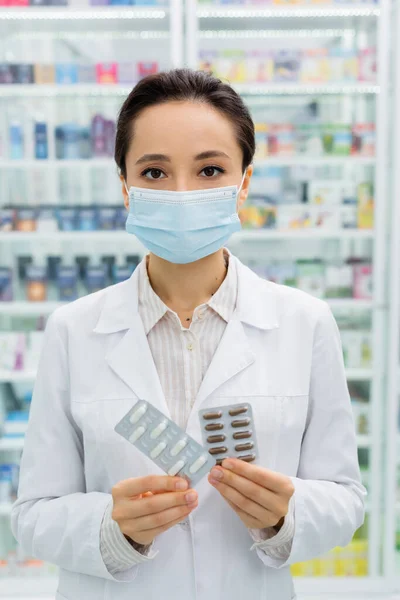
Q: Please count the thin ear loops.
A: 2